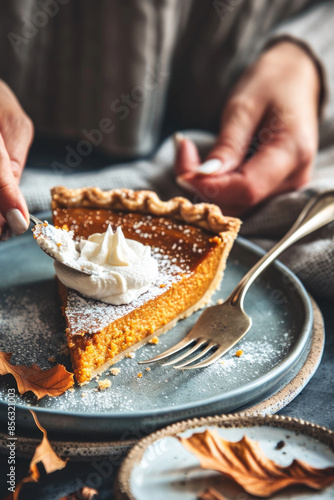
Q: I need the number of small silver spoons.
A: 1